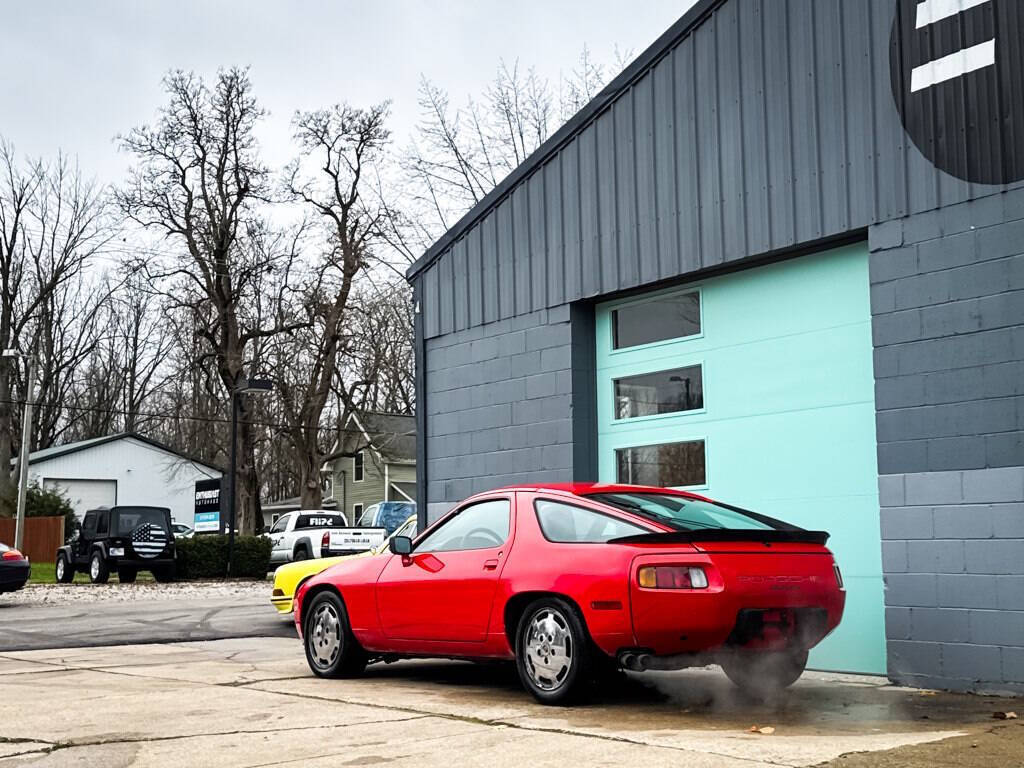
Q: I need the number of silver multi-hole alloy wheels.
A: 2